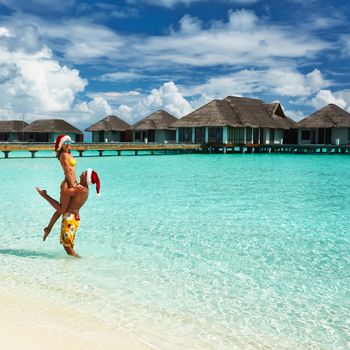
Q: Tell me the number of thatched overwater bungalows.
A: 6